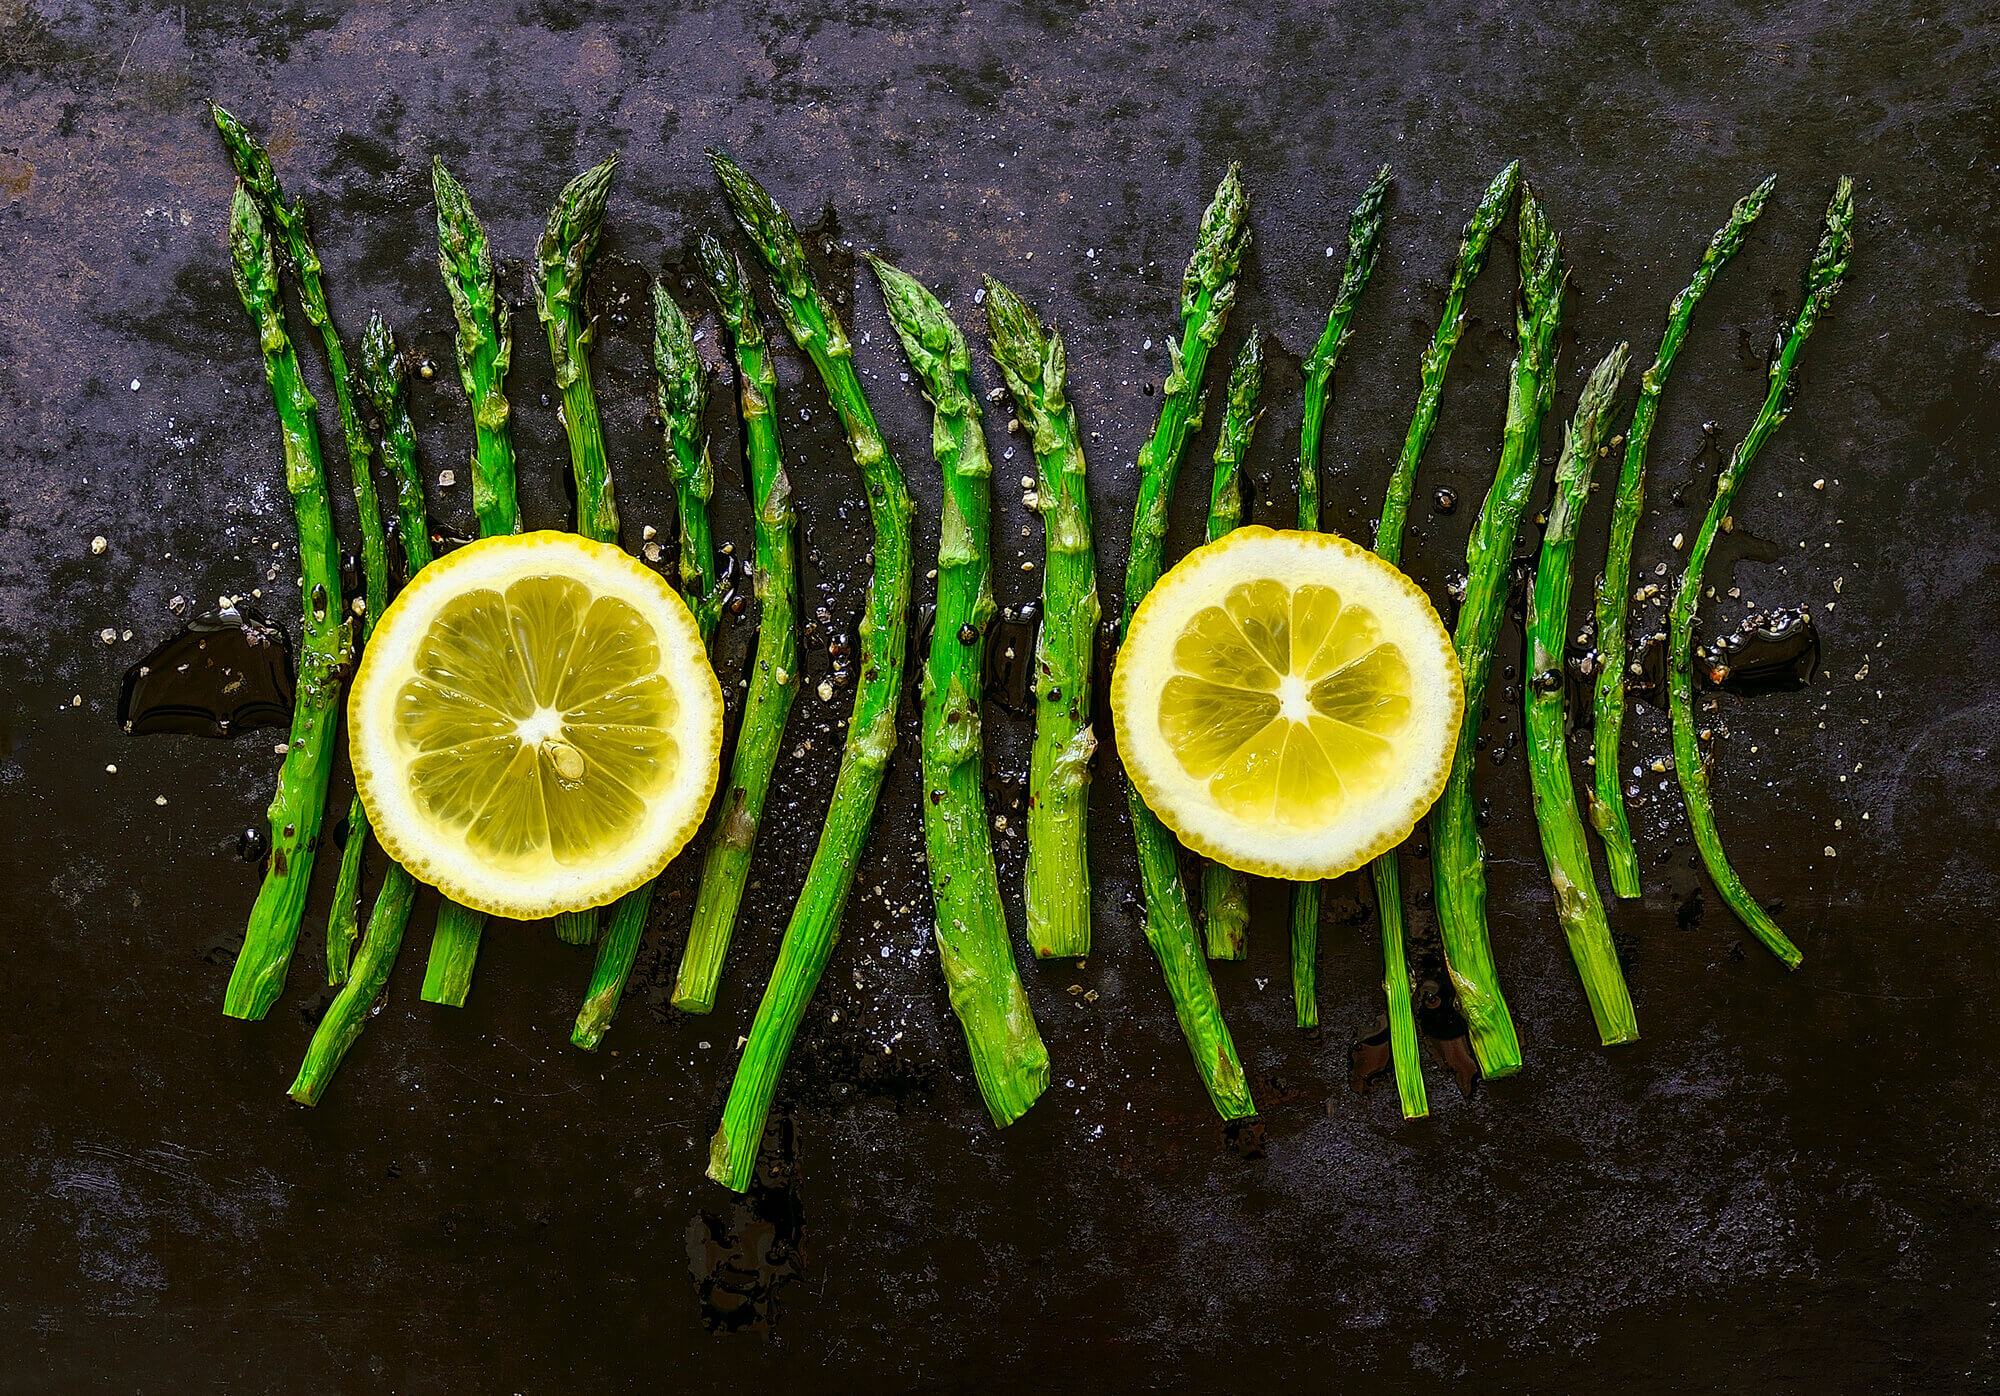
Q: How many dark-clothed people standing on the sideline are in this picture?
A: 0